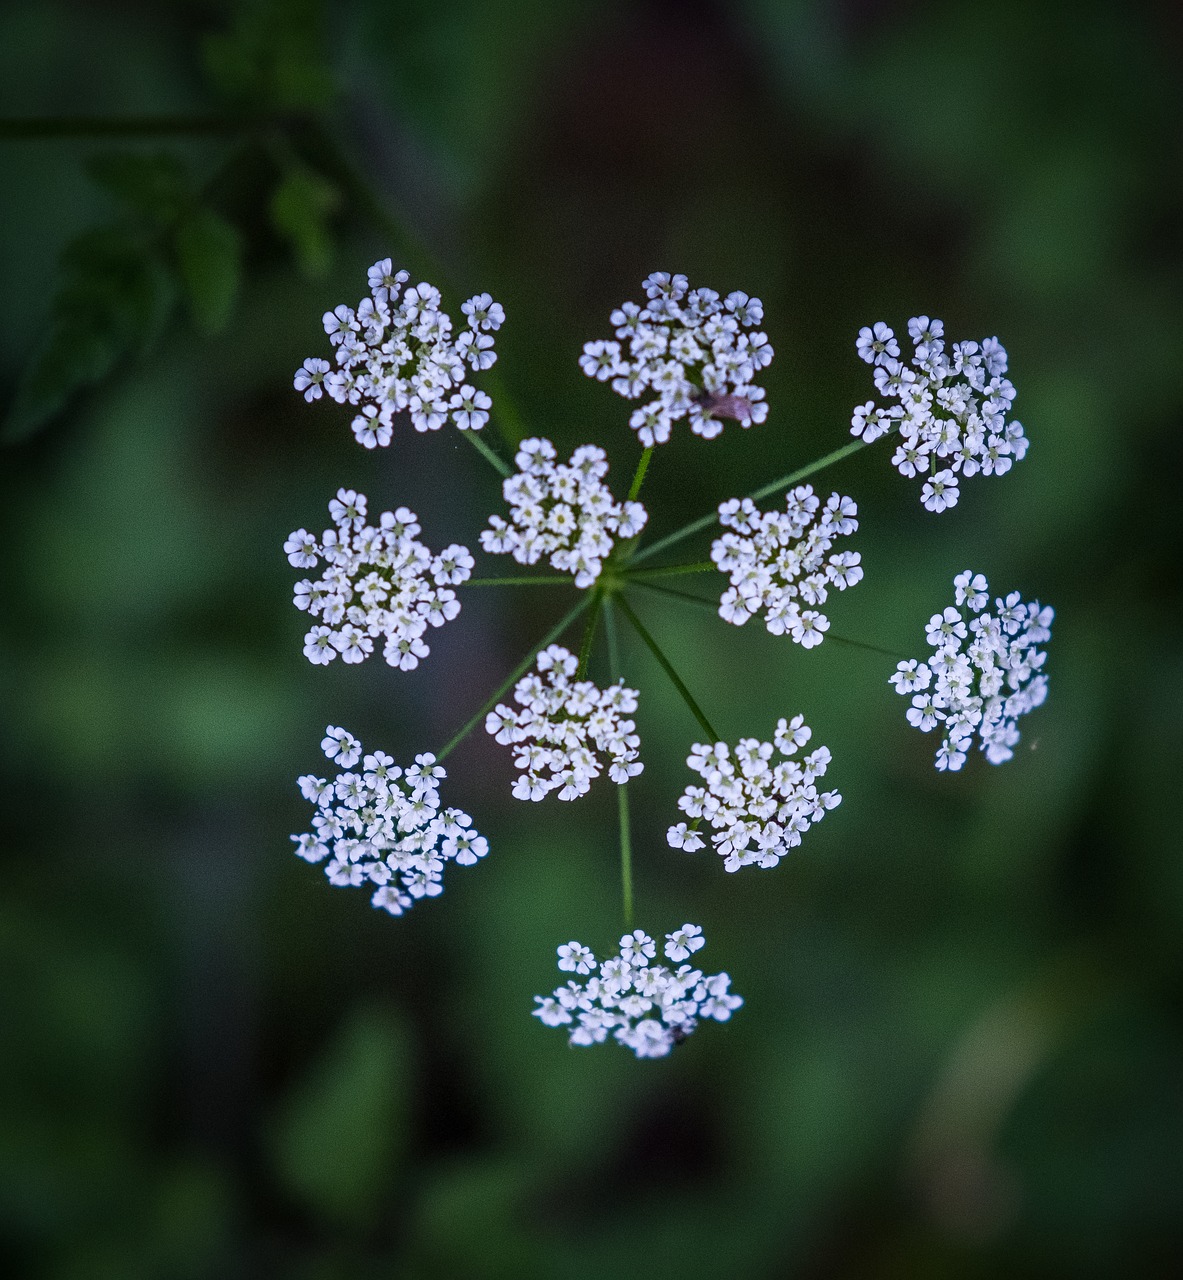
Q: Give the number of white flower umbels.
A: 11